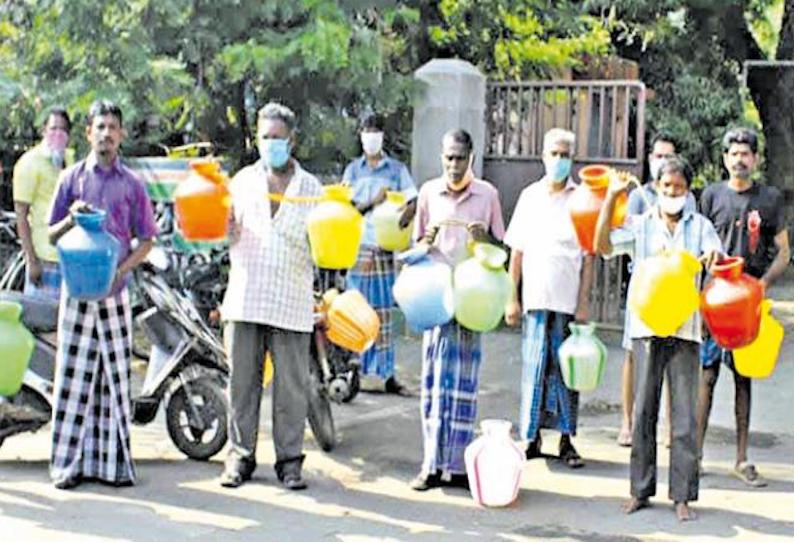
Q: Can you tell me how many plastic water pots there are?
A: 14